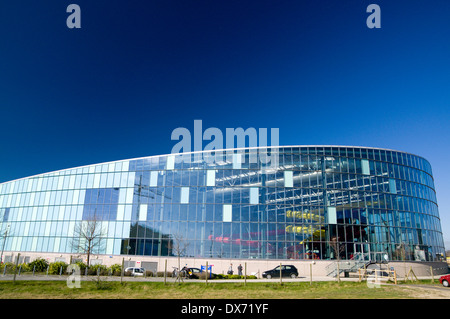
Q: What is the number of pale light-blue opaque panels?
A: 12